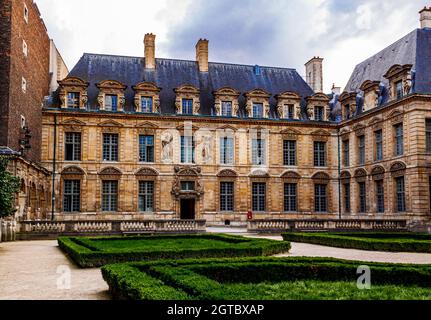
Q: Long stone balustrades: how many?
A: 2